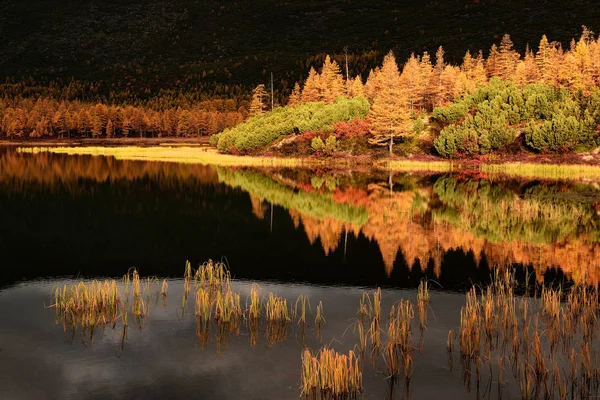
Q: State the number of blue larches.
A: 0